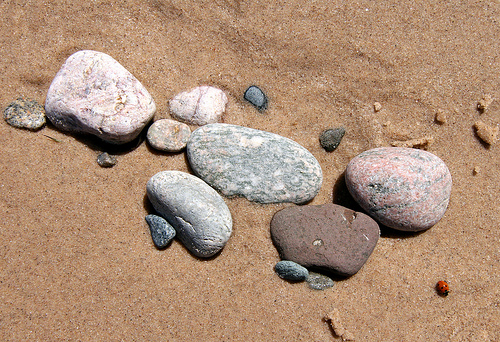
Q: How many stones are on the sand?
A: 14